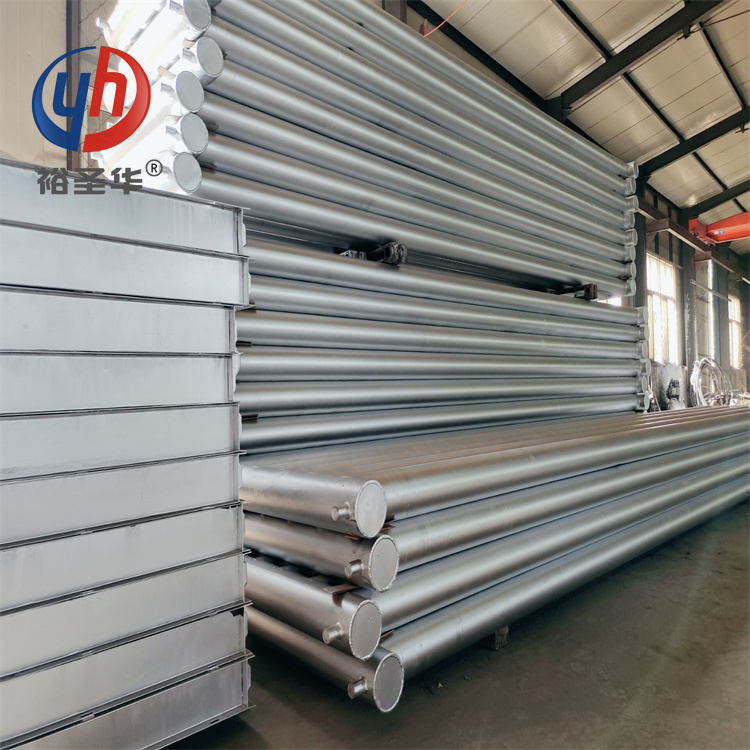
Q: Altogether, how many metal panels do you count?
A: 10